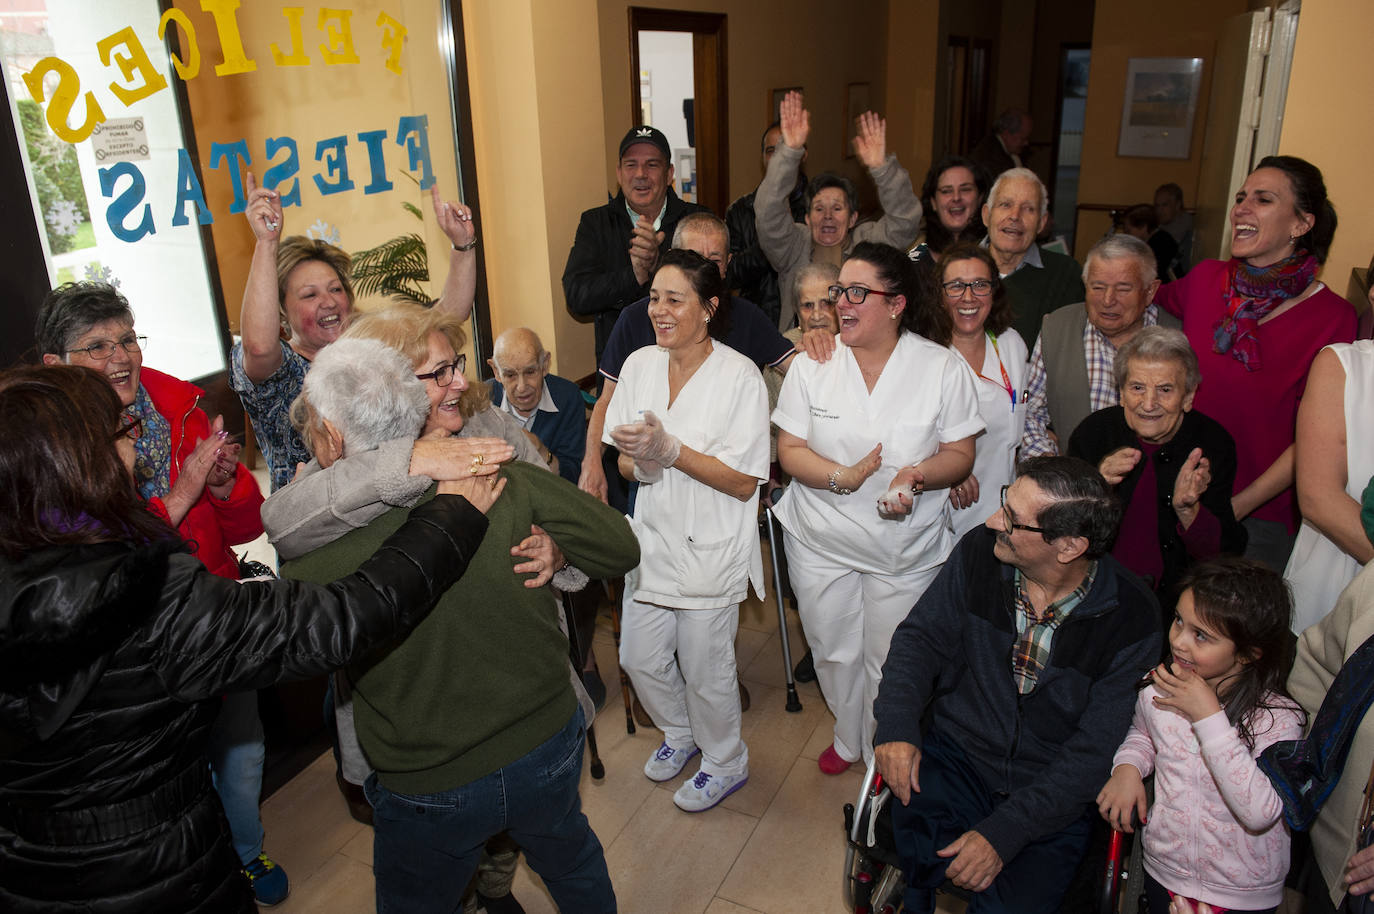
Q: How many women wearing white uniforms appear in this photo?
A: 3